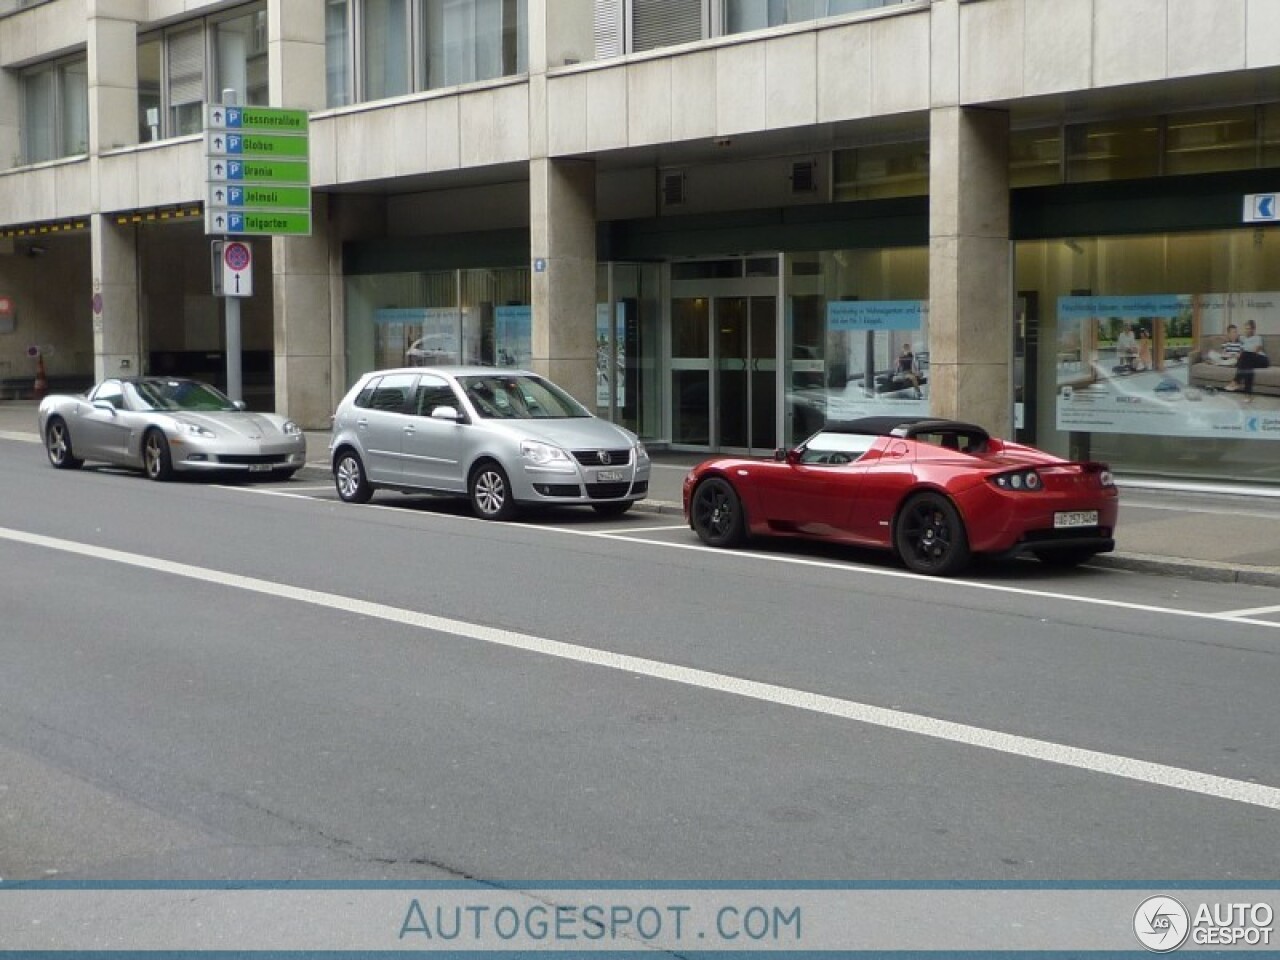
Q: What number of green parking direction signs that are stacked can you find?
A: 5